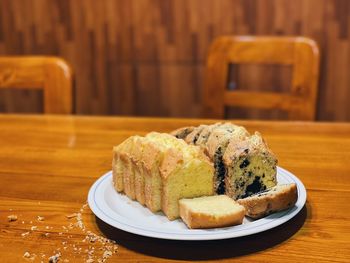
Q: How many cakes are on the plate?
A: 2